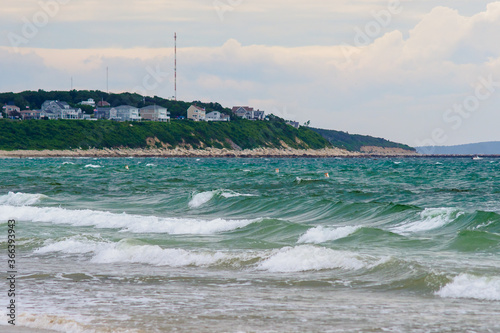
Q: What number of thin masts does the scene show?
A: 3